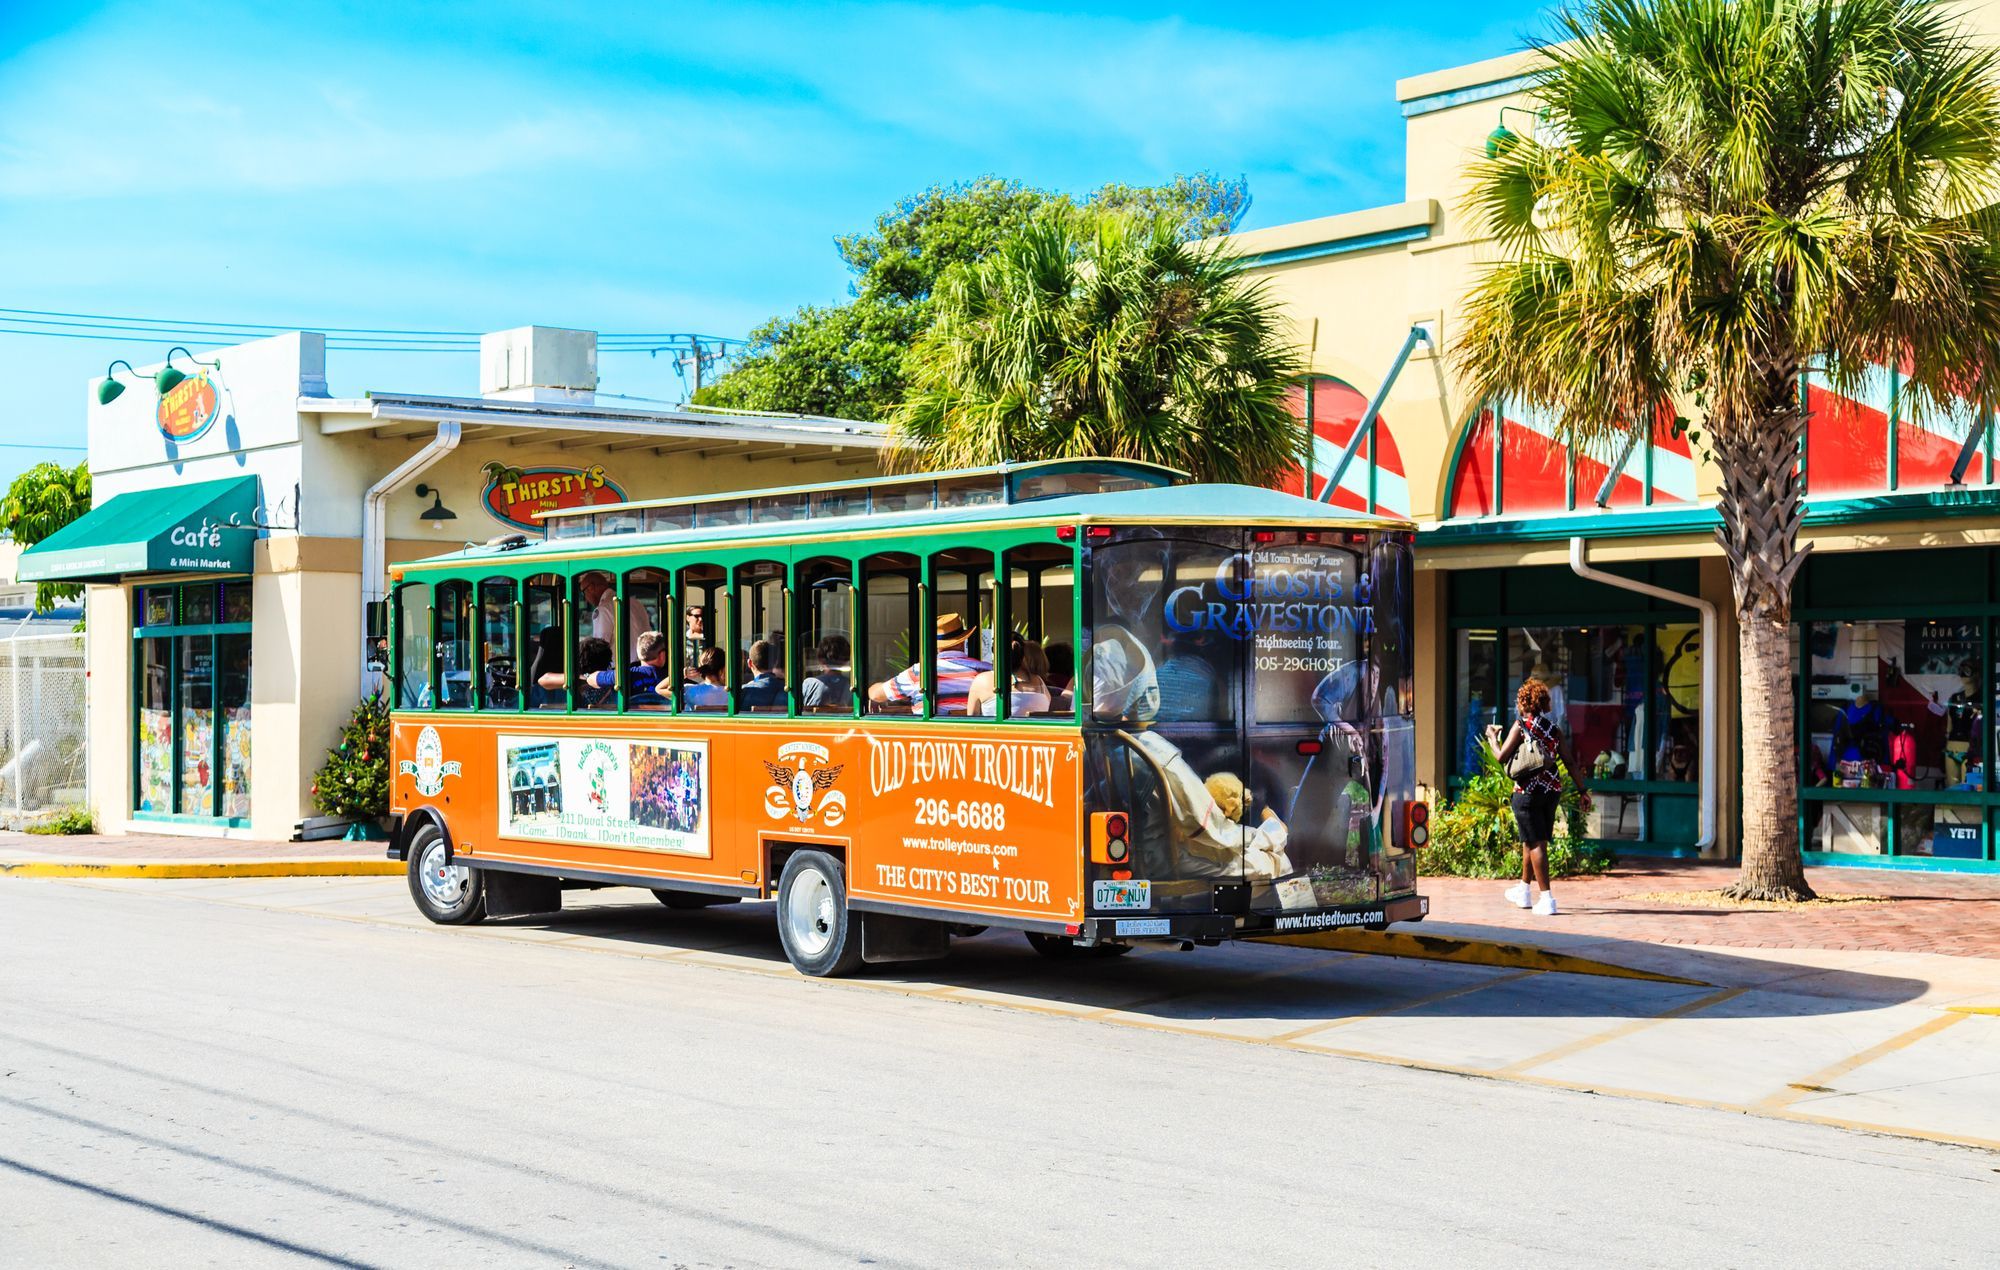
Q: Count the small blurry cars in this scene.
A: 0